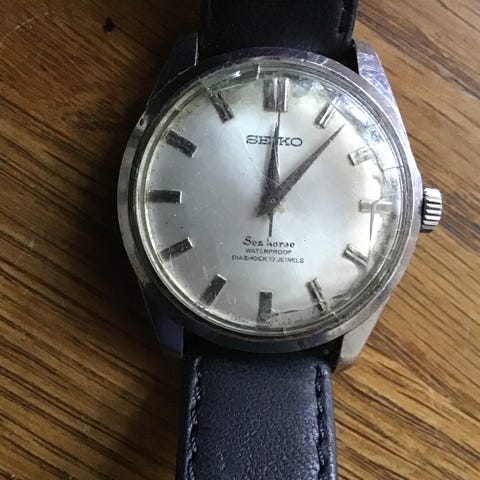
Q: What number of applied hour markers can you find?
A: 12